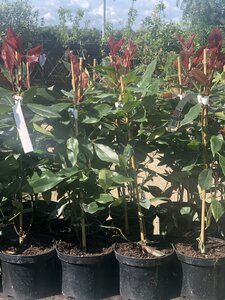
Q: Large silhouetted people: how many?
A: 0